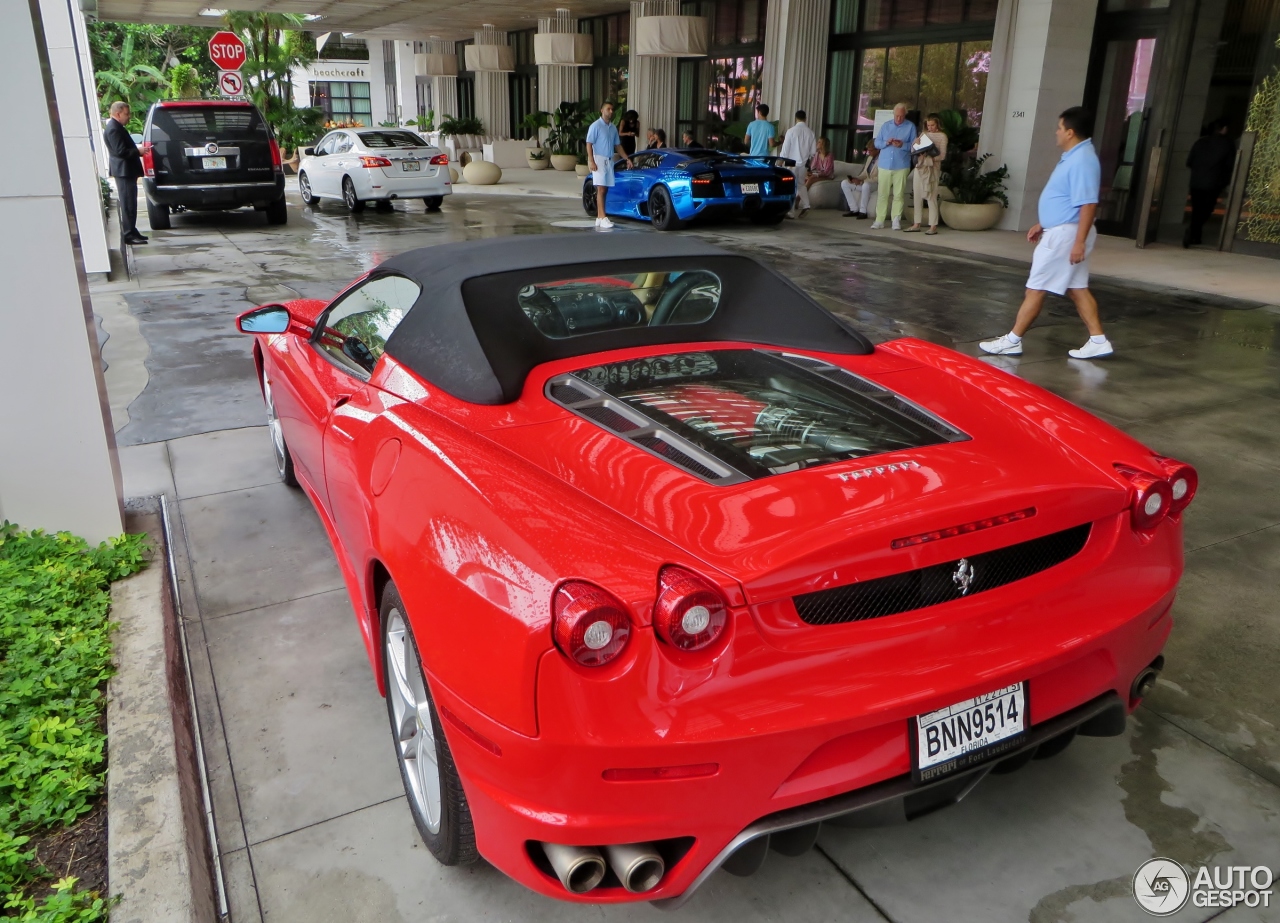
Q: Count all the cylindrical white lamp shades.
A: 4